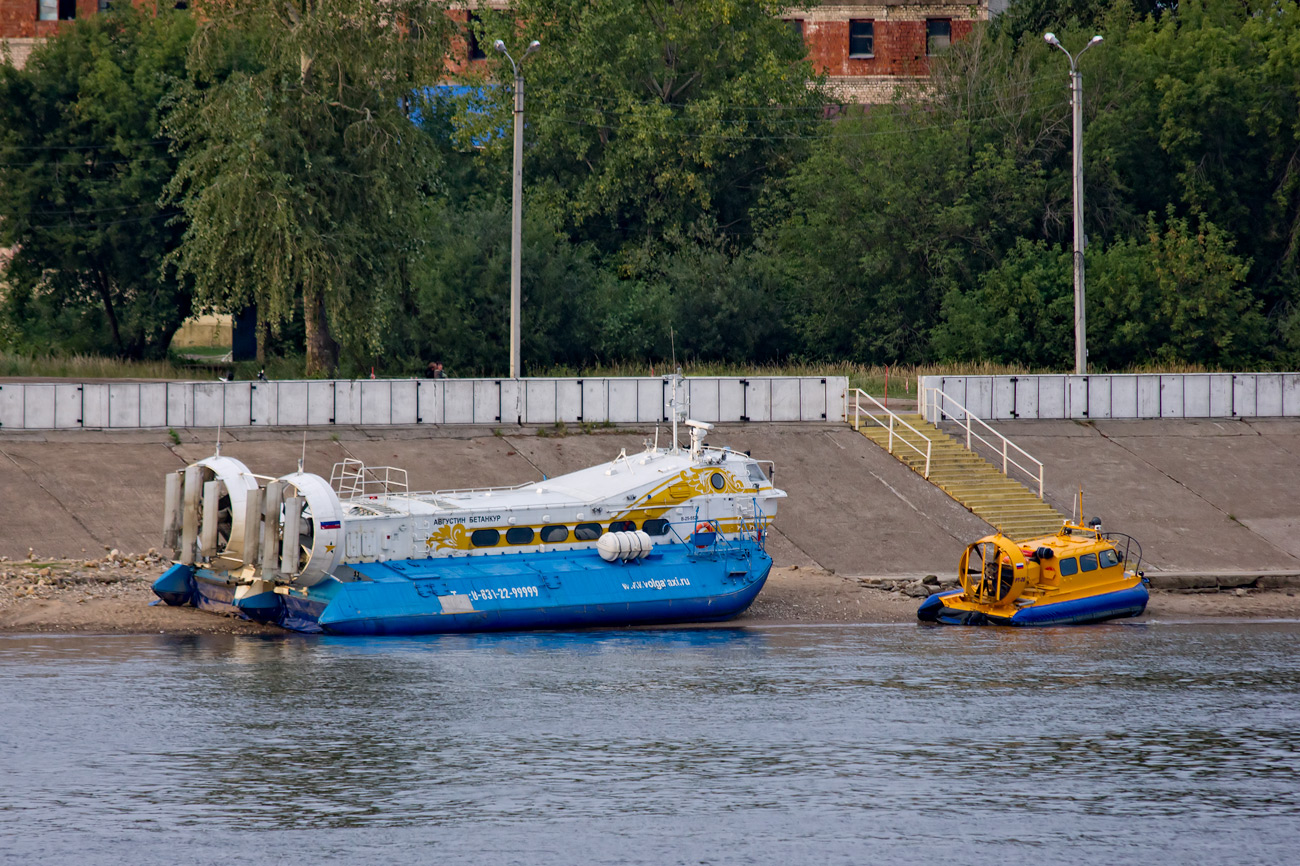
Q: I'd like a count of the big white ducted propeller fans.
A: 2